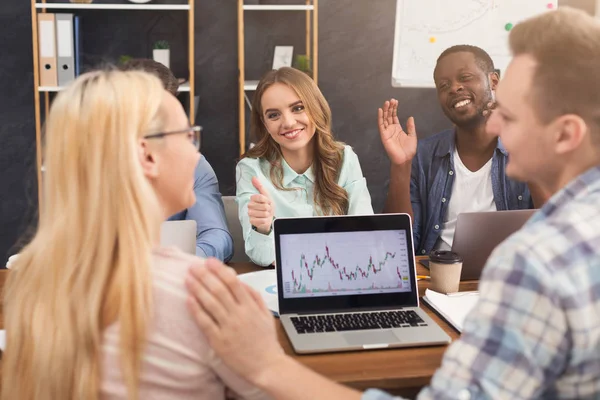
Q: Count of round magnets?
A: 3